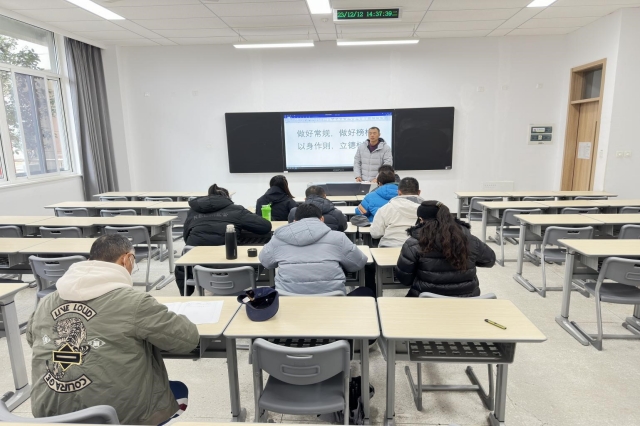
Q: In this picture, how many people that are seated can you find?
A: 9